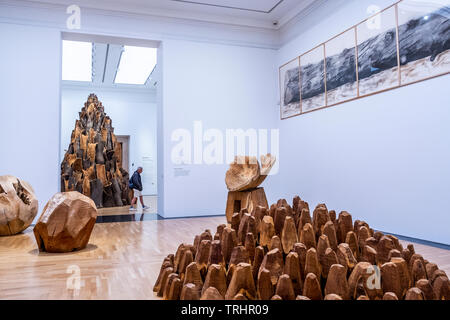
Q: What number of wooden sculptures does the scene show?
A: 5